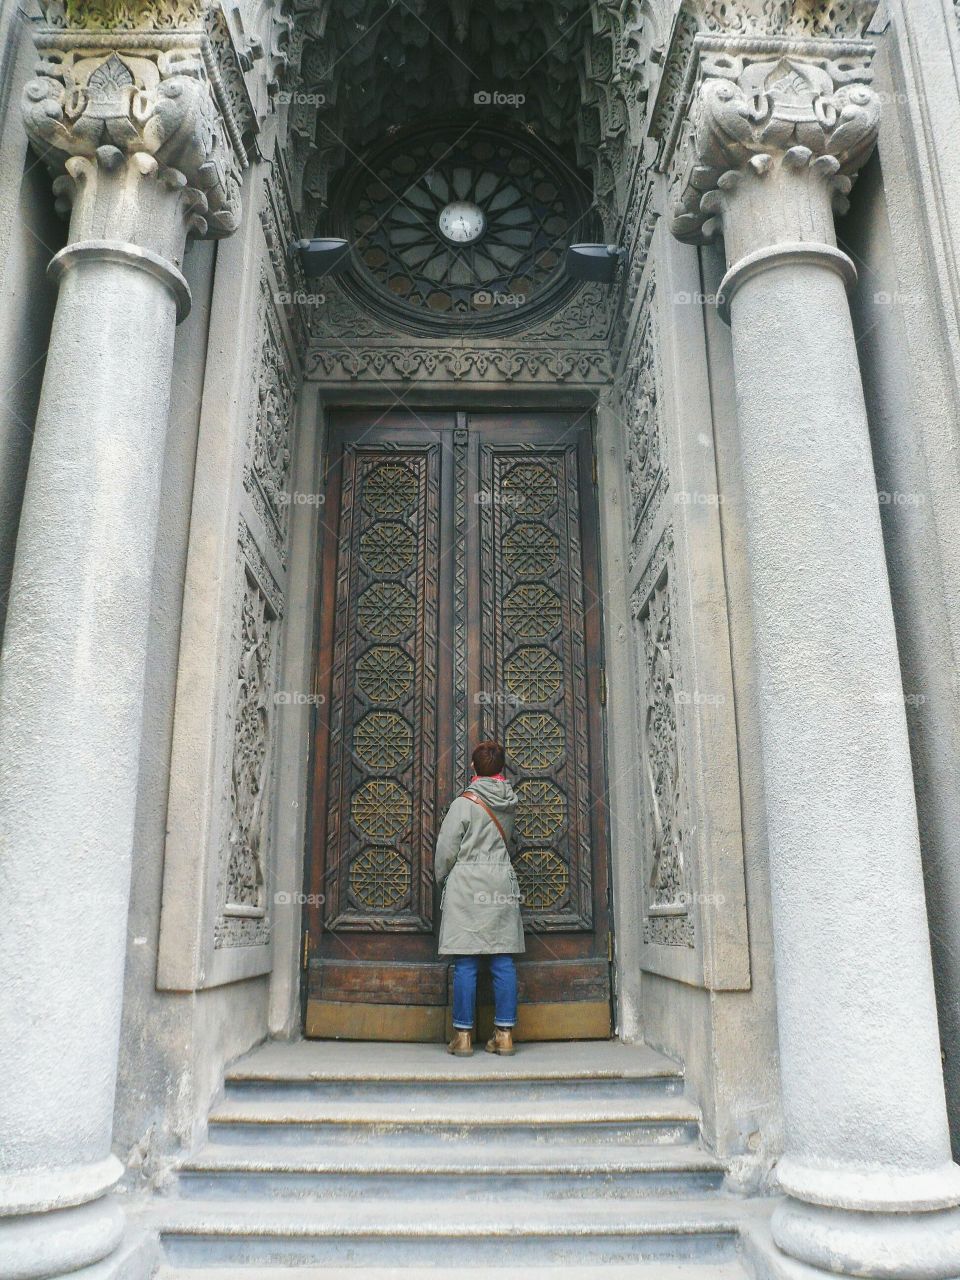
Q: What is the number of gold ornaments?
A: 14